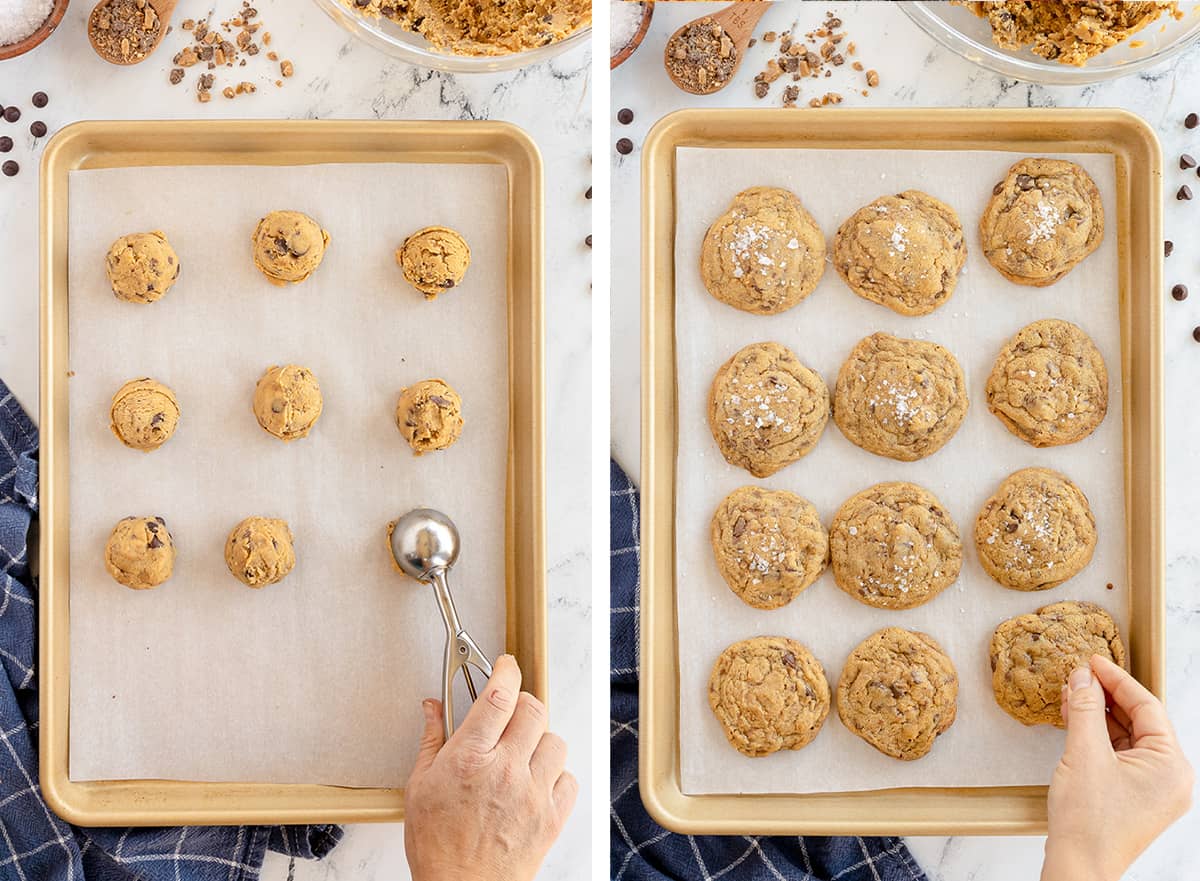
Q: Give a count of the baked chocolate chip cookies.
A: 12